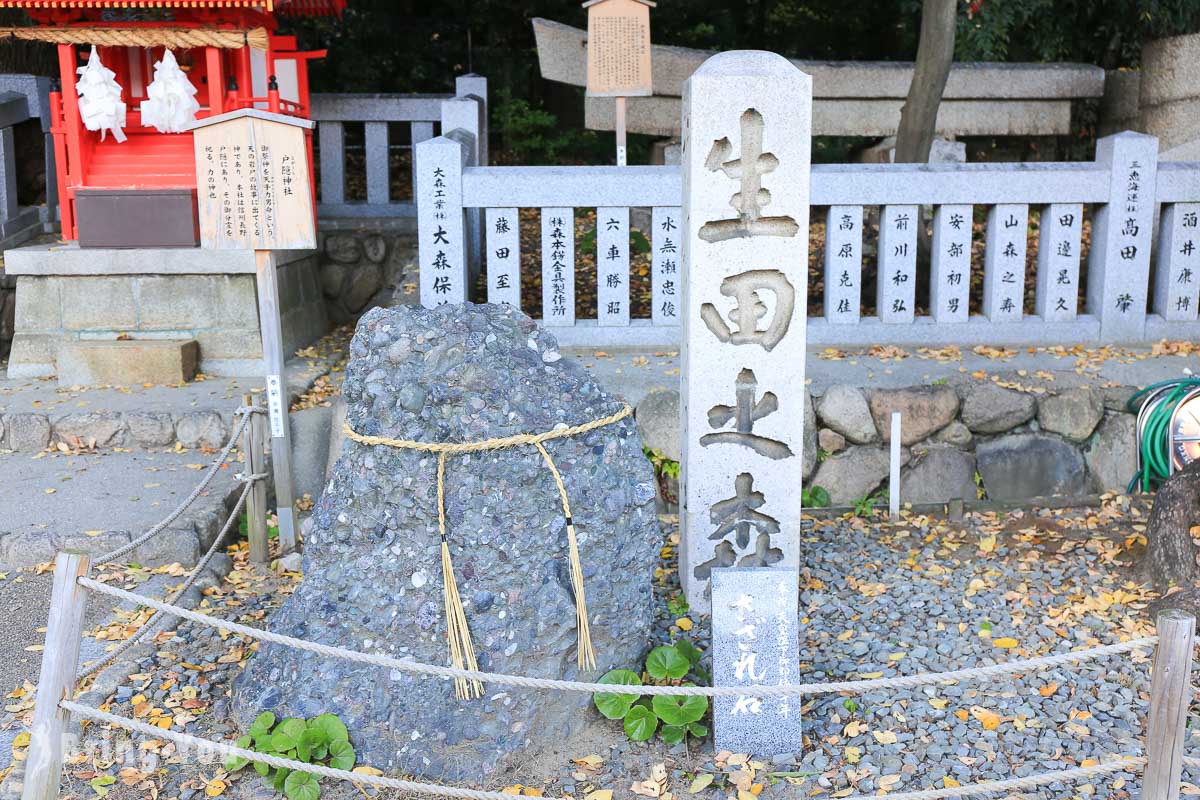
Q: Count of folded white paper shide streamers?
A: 2